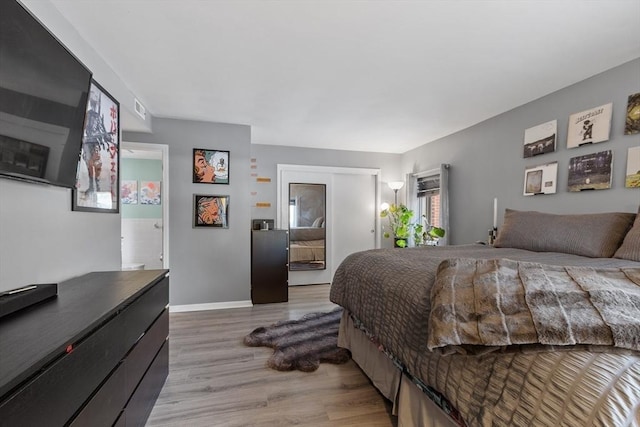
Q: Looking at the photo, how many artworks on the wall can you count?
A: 11